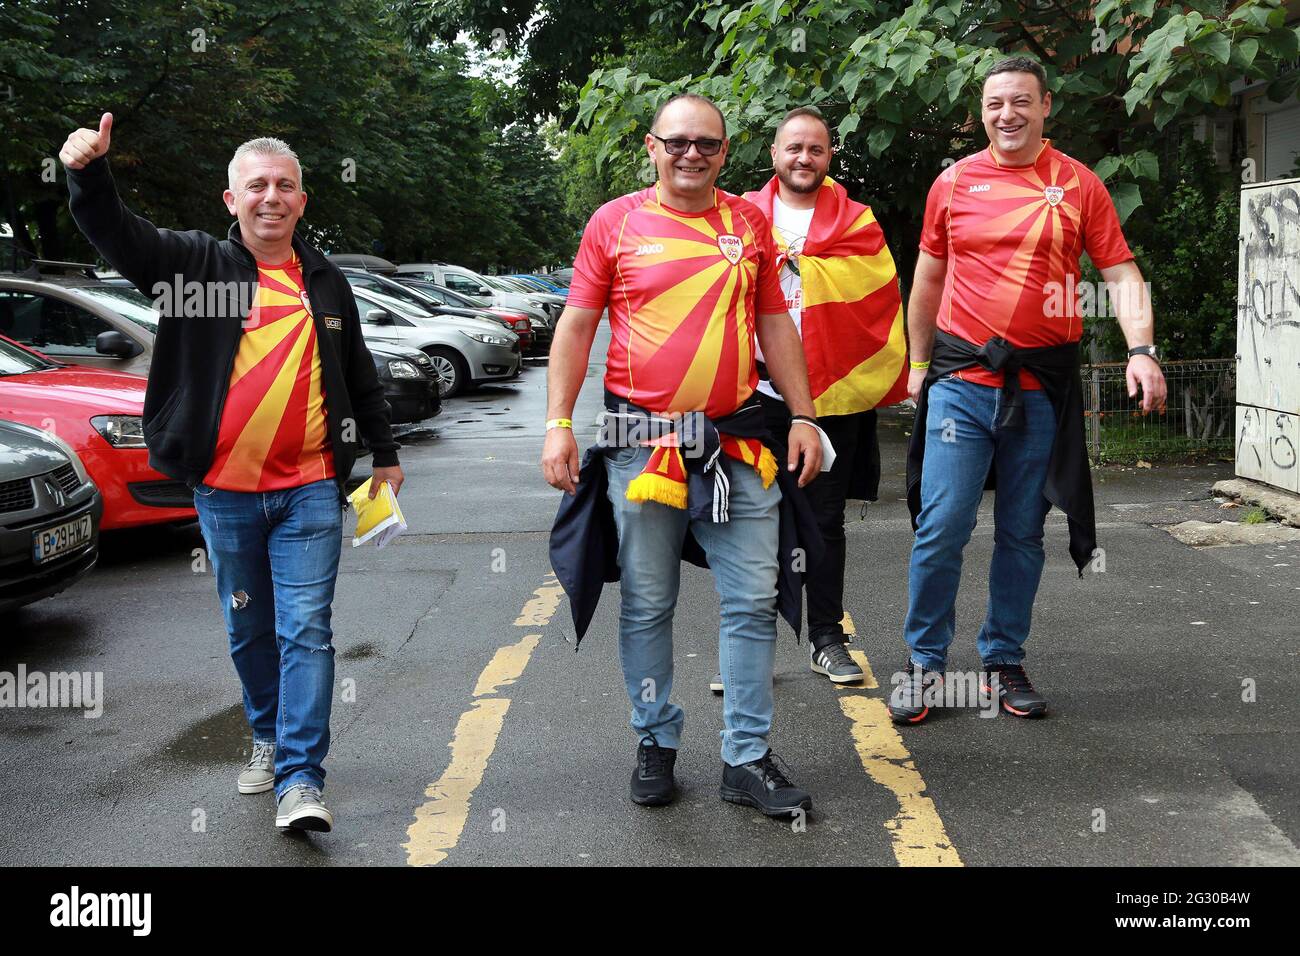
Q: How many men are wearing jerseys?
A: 3